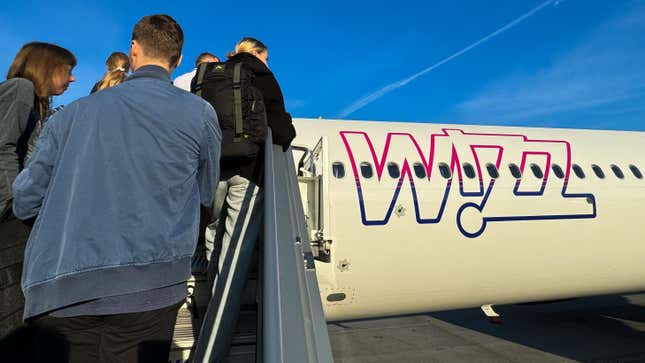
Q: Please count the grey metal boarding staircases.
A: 1